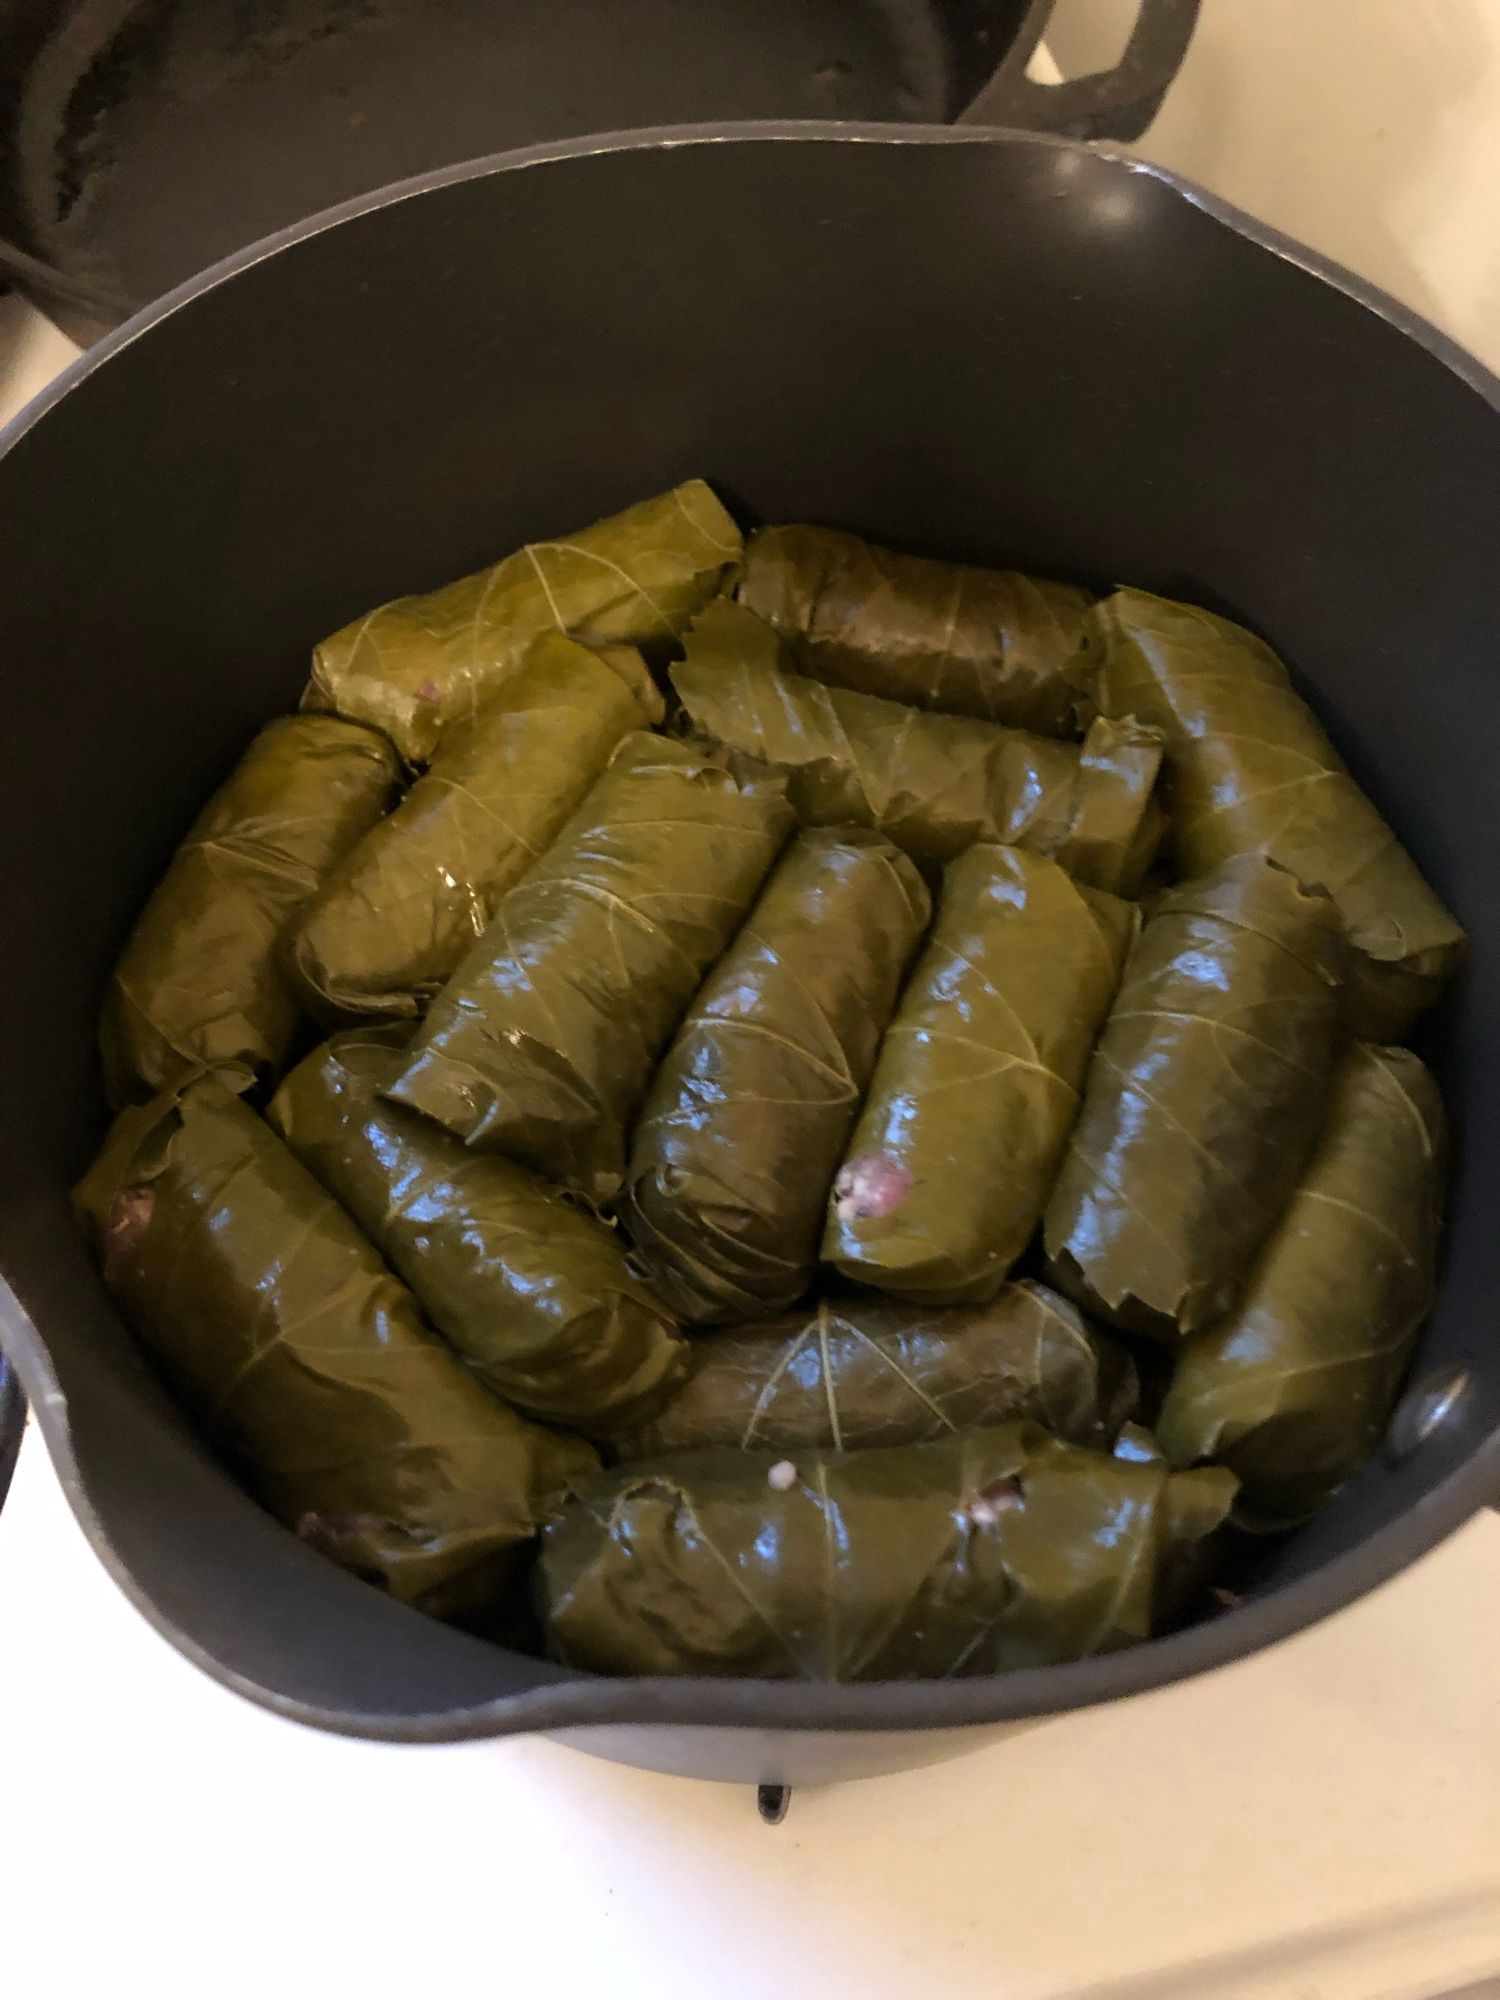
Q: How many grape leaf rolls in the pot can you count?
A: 15